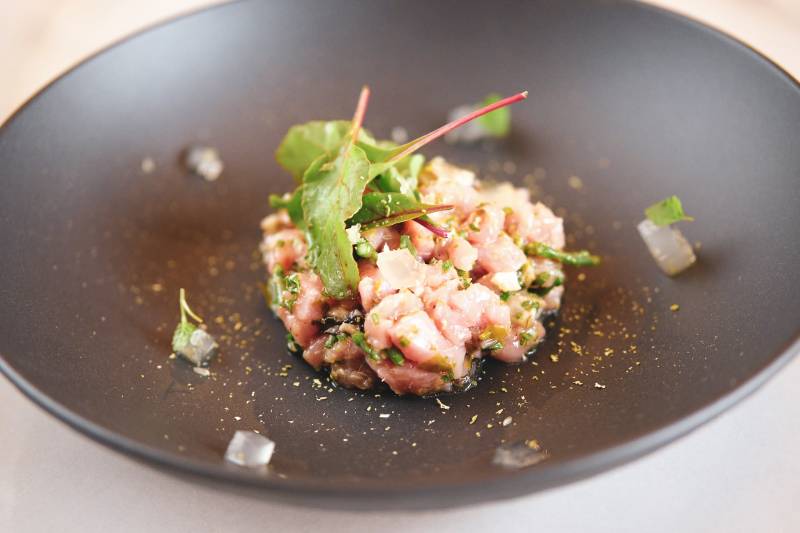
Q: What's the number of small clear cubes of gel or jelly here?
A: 6